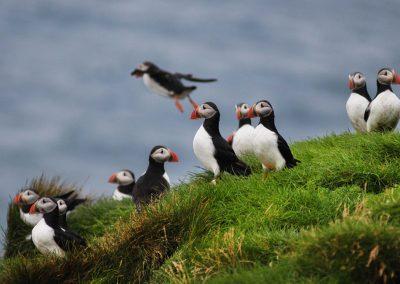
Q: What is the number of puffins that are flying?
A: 1